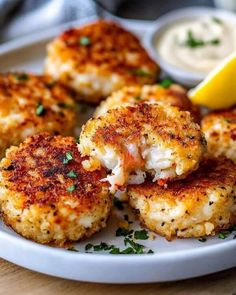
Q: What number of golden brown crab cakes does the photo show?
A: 7